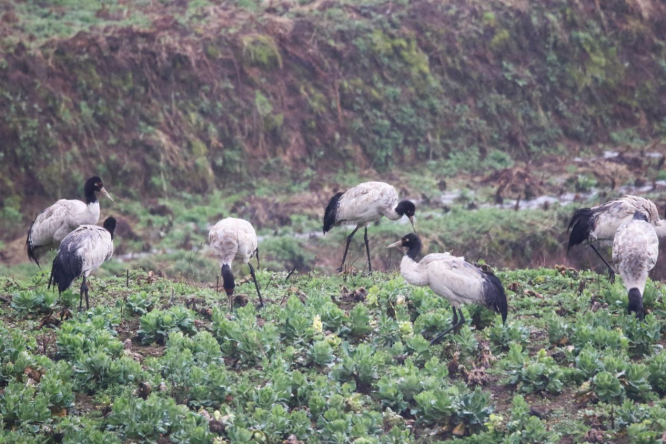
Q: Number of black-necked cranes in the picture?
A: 7